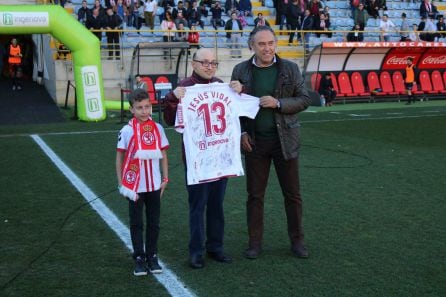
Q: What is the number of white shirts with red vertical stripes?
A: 1